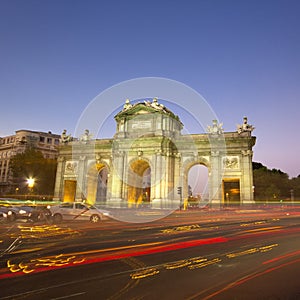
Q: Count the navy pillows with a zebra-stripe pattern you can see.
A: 0